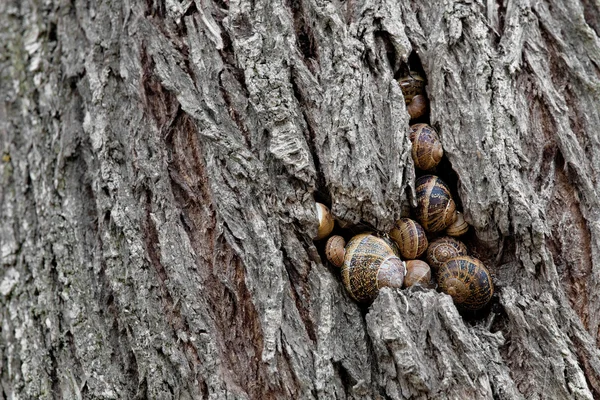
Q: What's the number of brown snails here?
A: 12